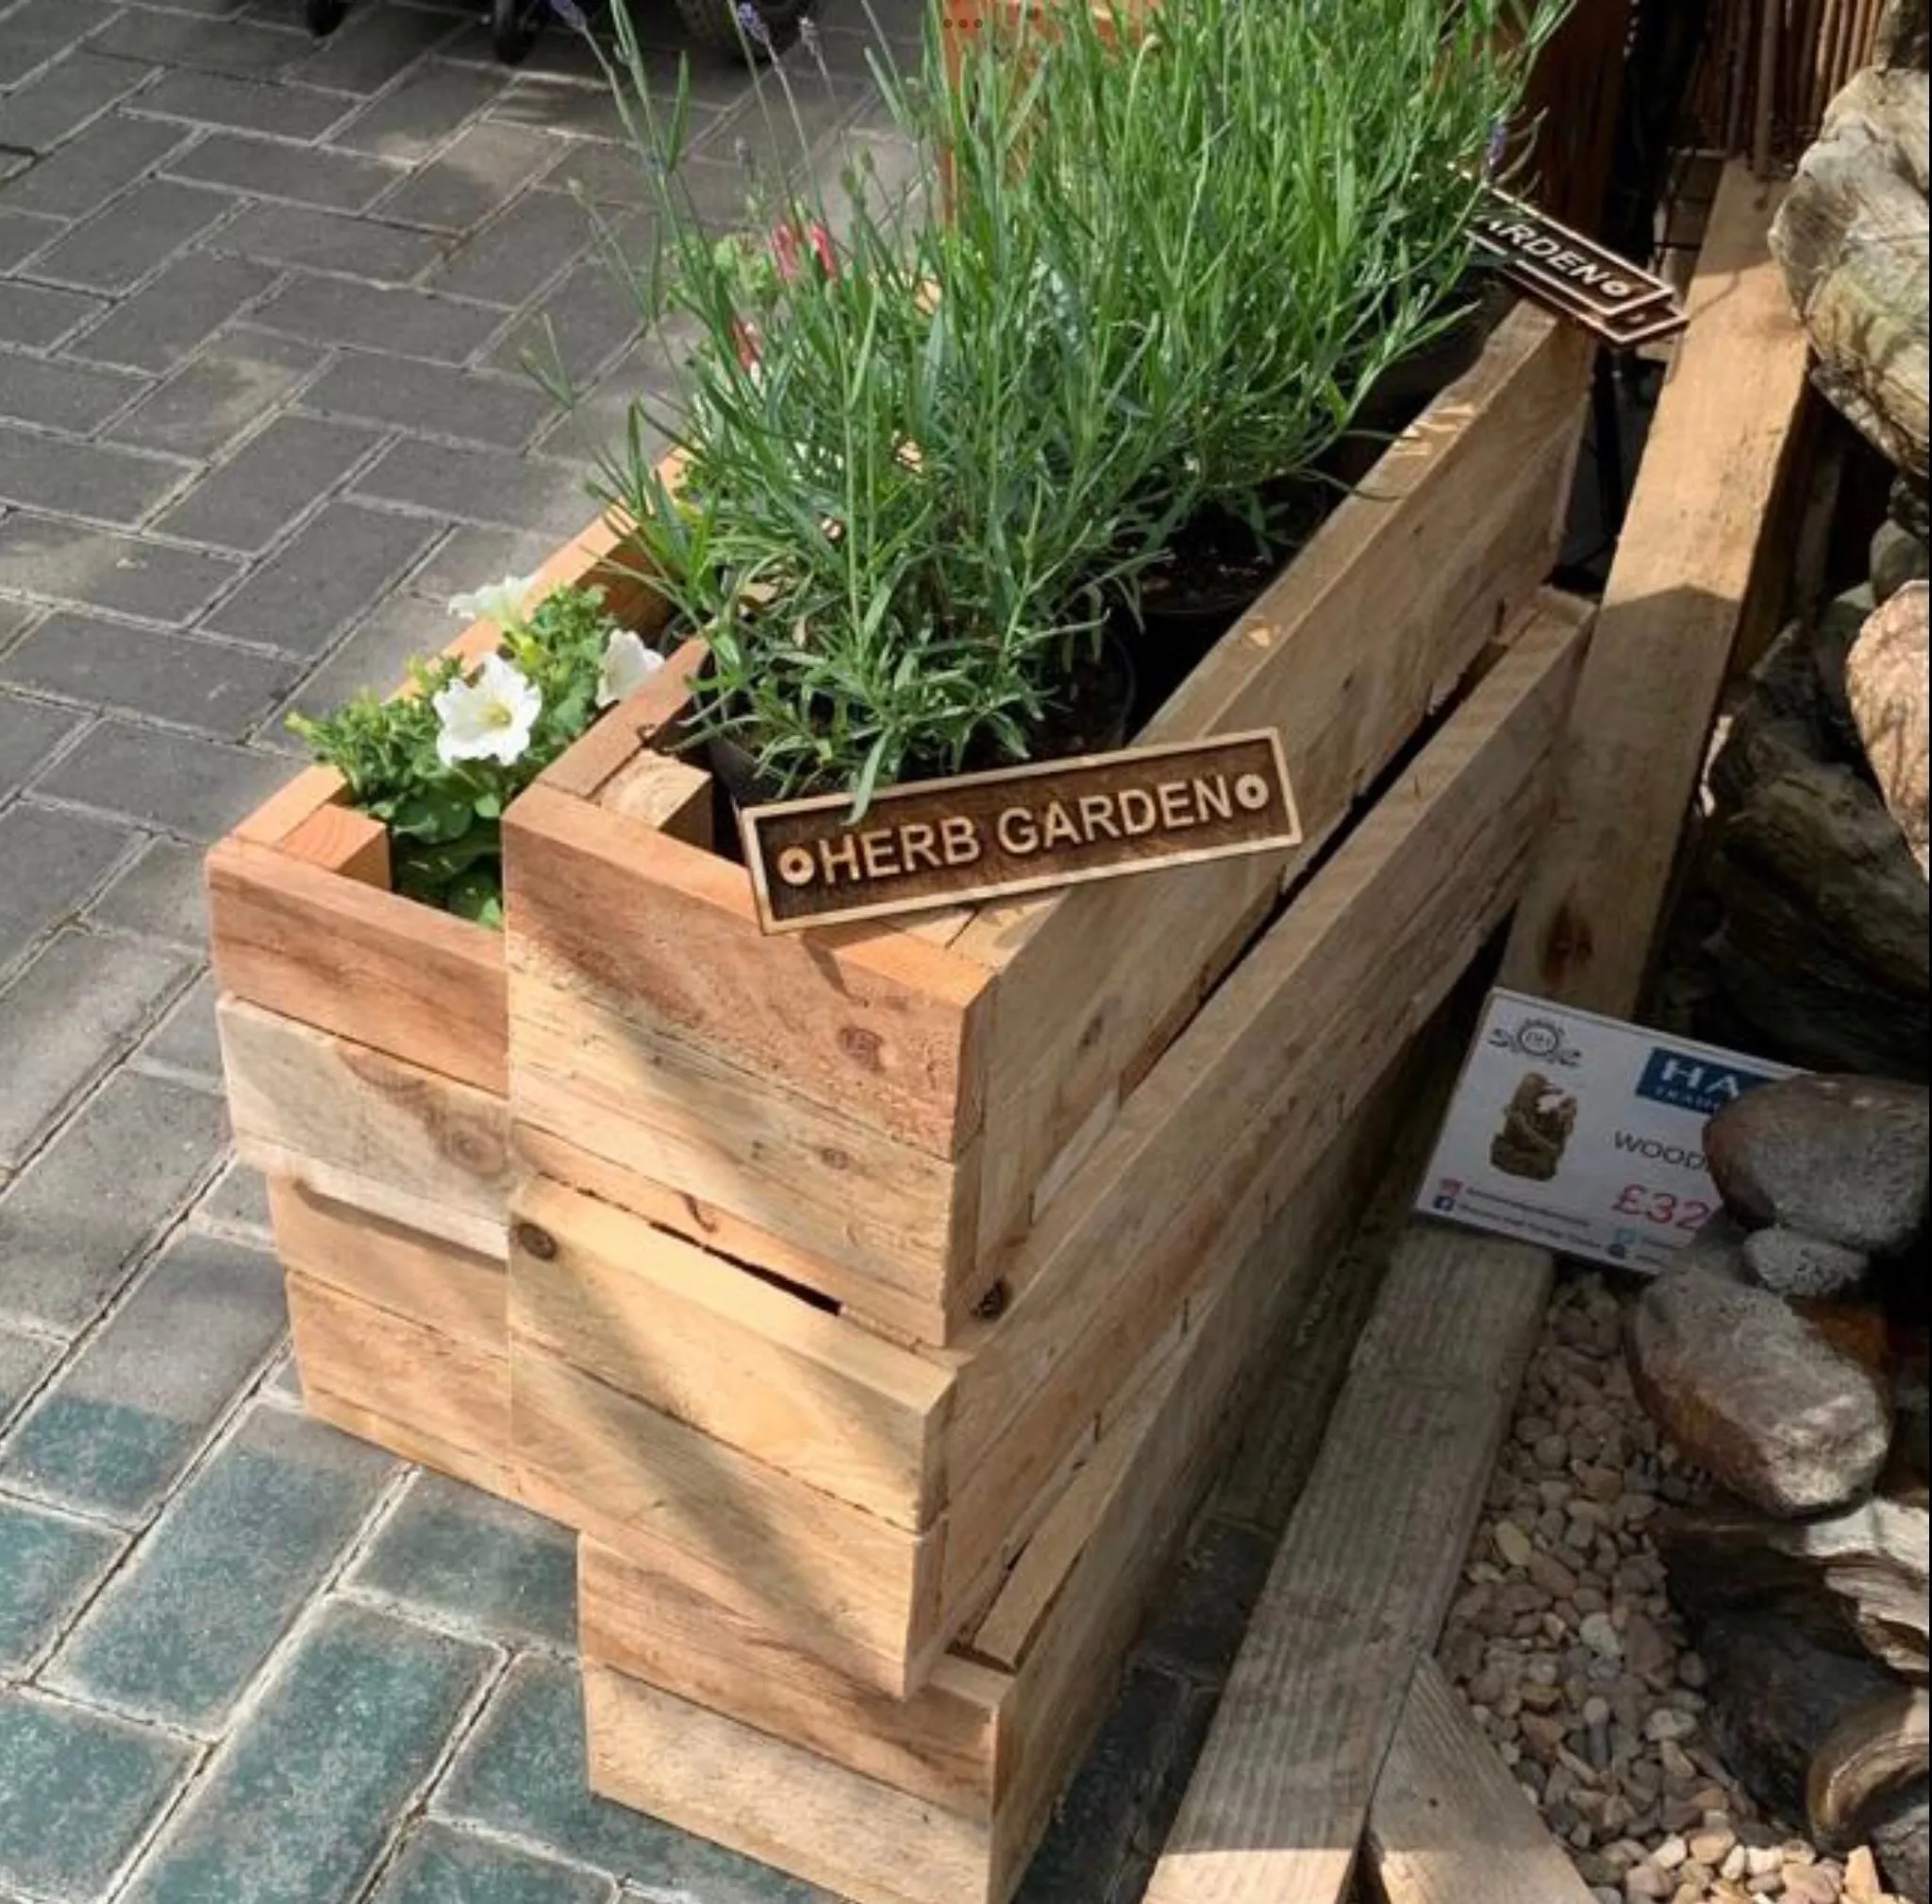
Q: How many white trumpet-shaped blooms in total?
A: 3